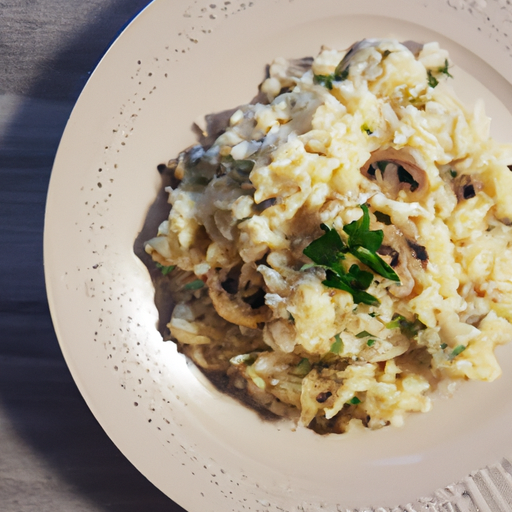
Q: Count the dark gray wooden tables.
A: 1